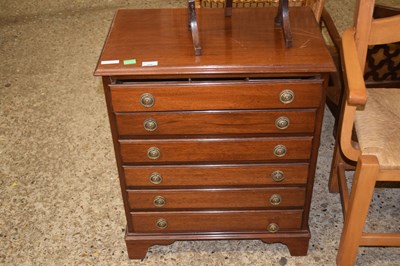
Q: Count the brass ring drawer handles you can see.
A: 12